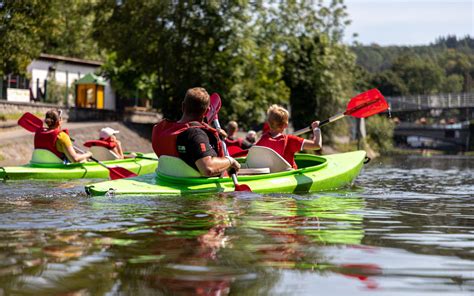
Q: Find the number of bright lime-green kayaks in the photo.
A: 2